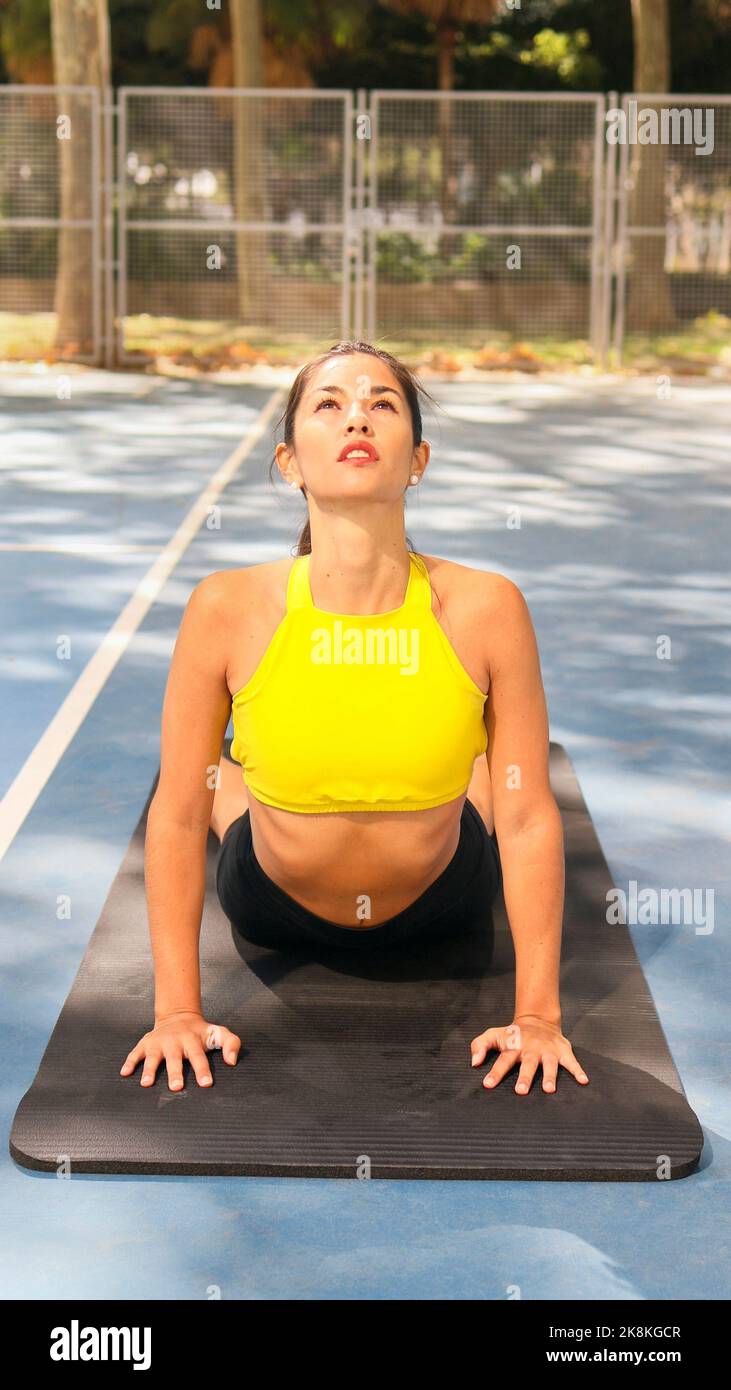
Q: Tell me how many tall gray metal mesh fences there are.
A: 4